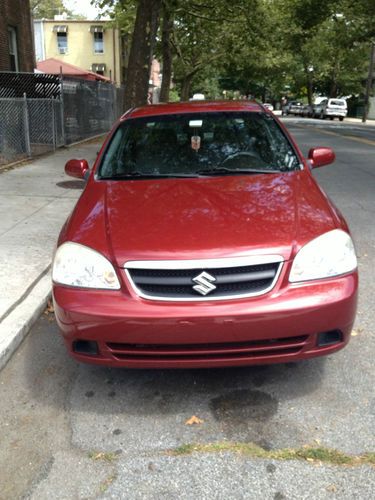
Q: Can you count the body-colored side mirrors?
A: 2